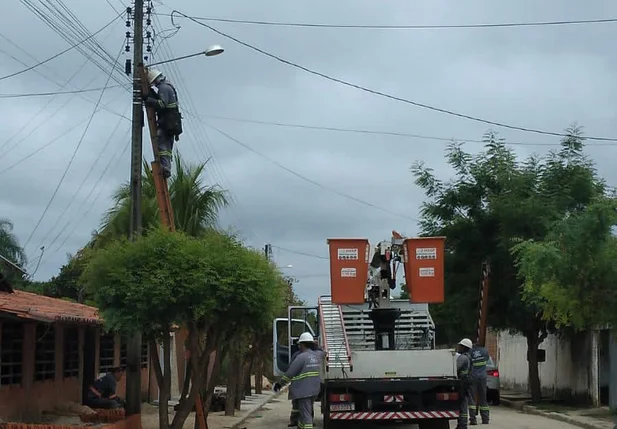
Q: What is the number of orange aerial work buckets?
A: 2